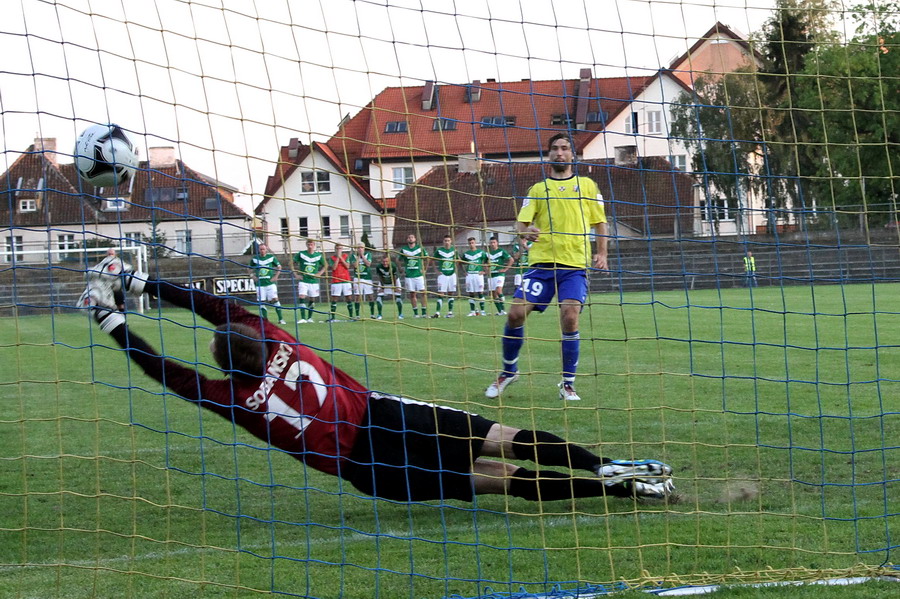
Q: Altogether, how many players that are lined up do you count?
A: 10